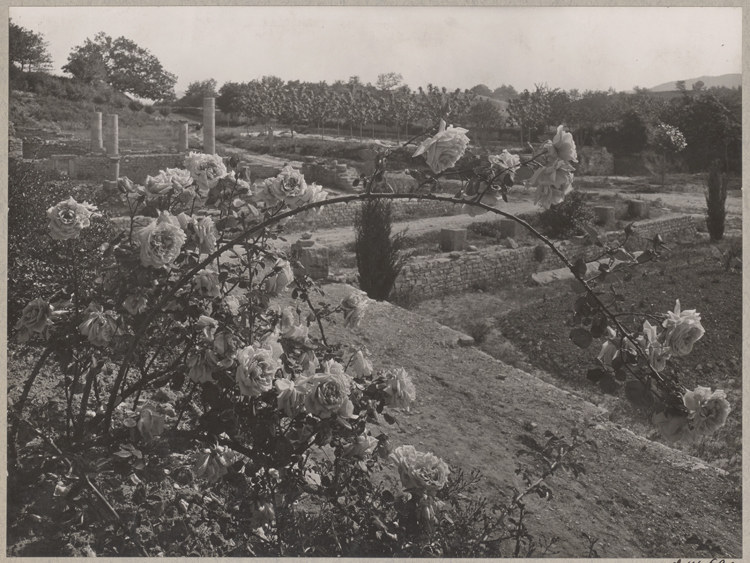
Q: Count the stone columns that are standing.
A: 4